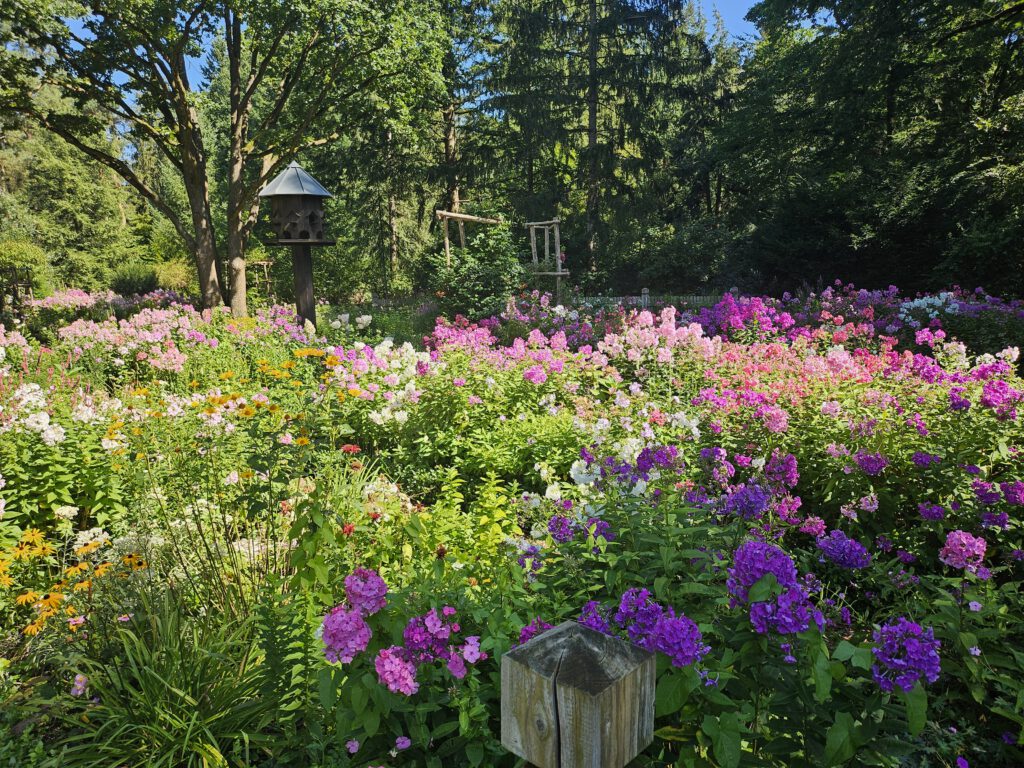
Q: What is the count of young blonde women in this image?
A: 0